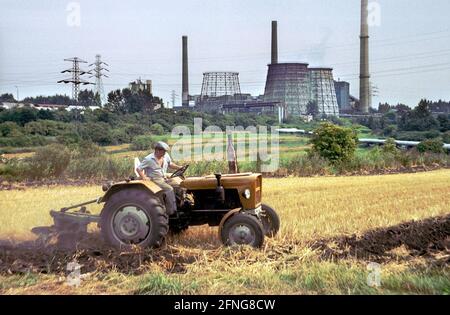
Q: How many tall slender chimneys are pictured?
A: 3